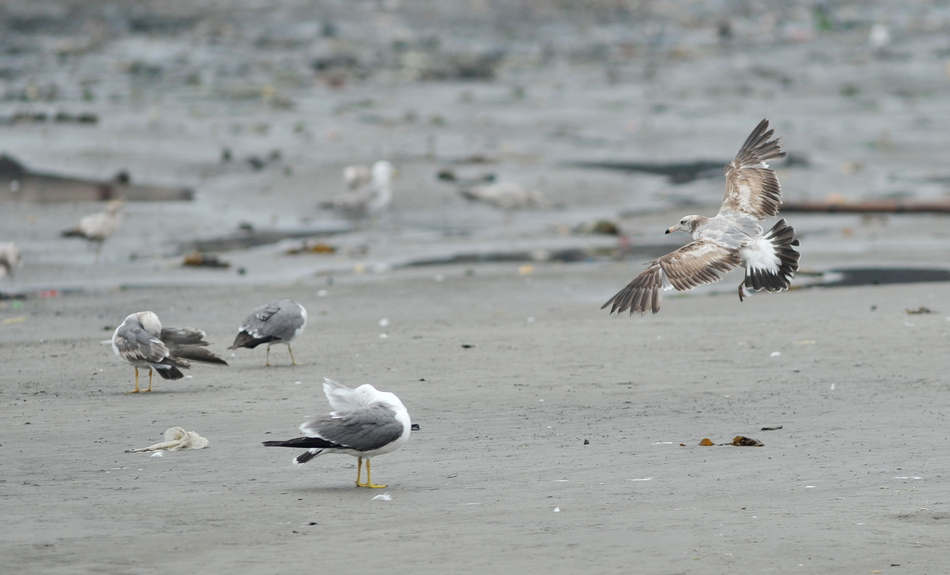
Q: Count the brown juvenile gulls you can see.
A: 1